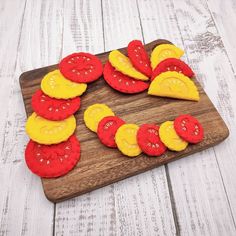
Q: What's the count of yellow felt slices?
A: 8